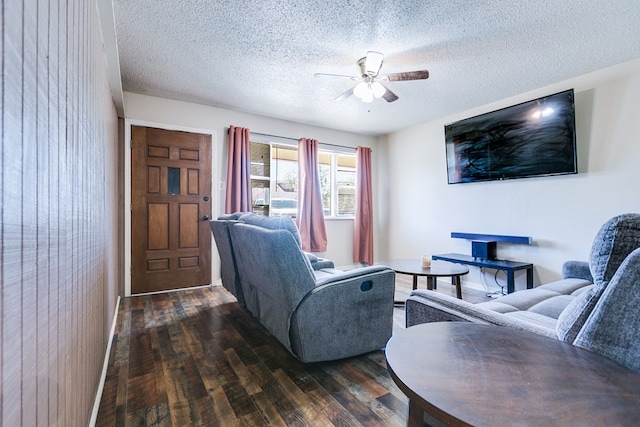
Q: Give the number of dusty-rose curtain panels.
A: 3